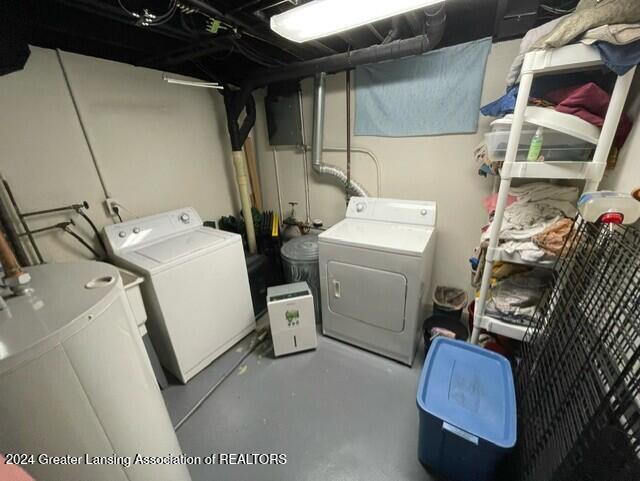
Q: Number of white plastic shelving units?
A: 1